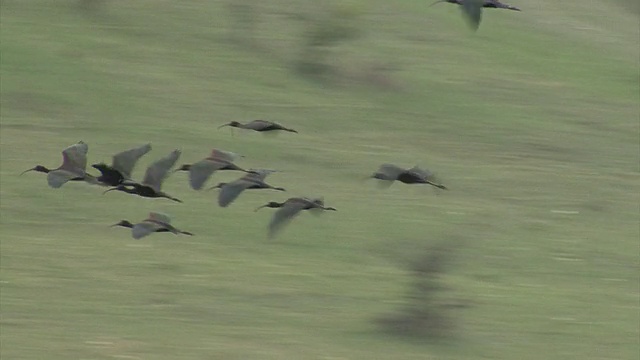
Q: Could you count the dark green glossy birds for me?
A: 10